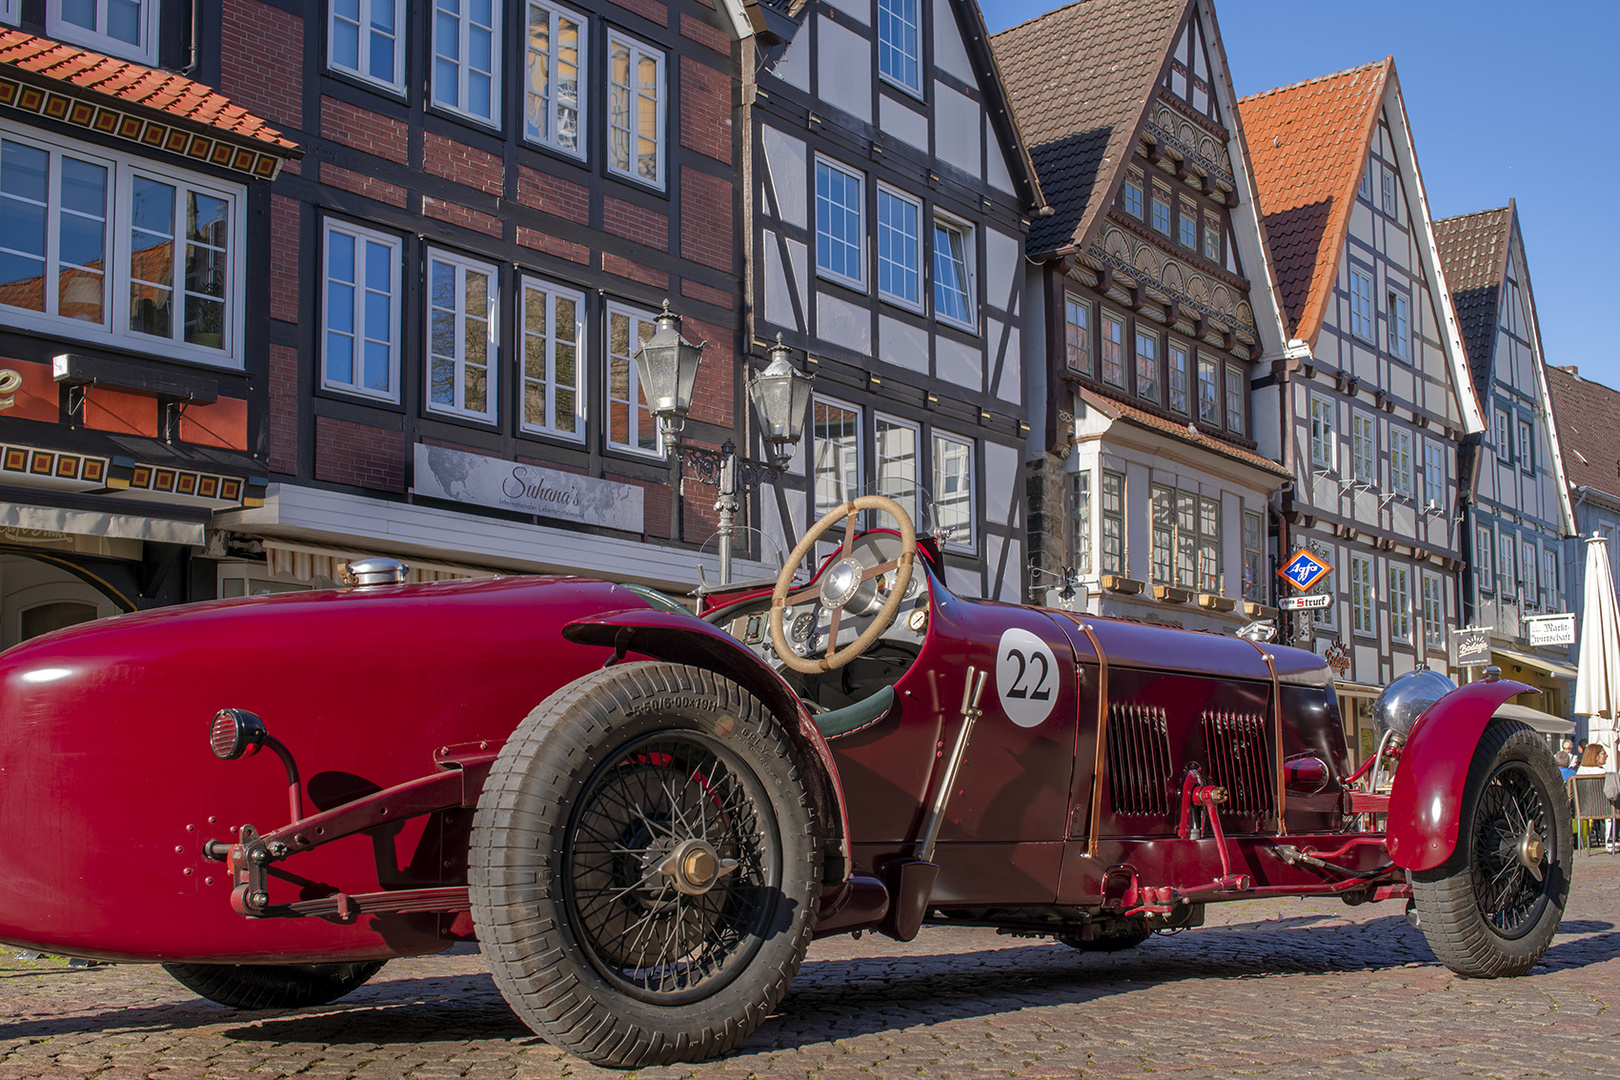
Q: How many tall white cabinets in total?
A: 0